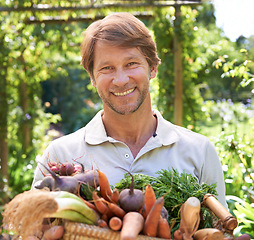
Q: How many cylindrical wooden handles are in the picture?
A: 1